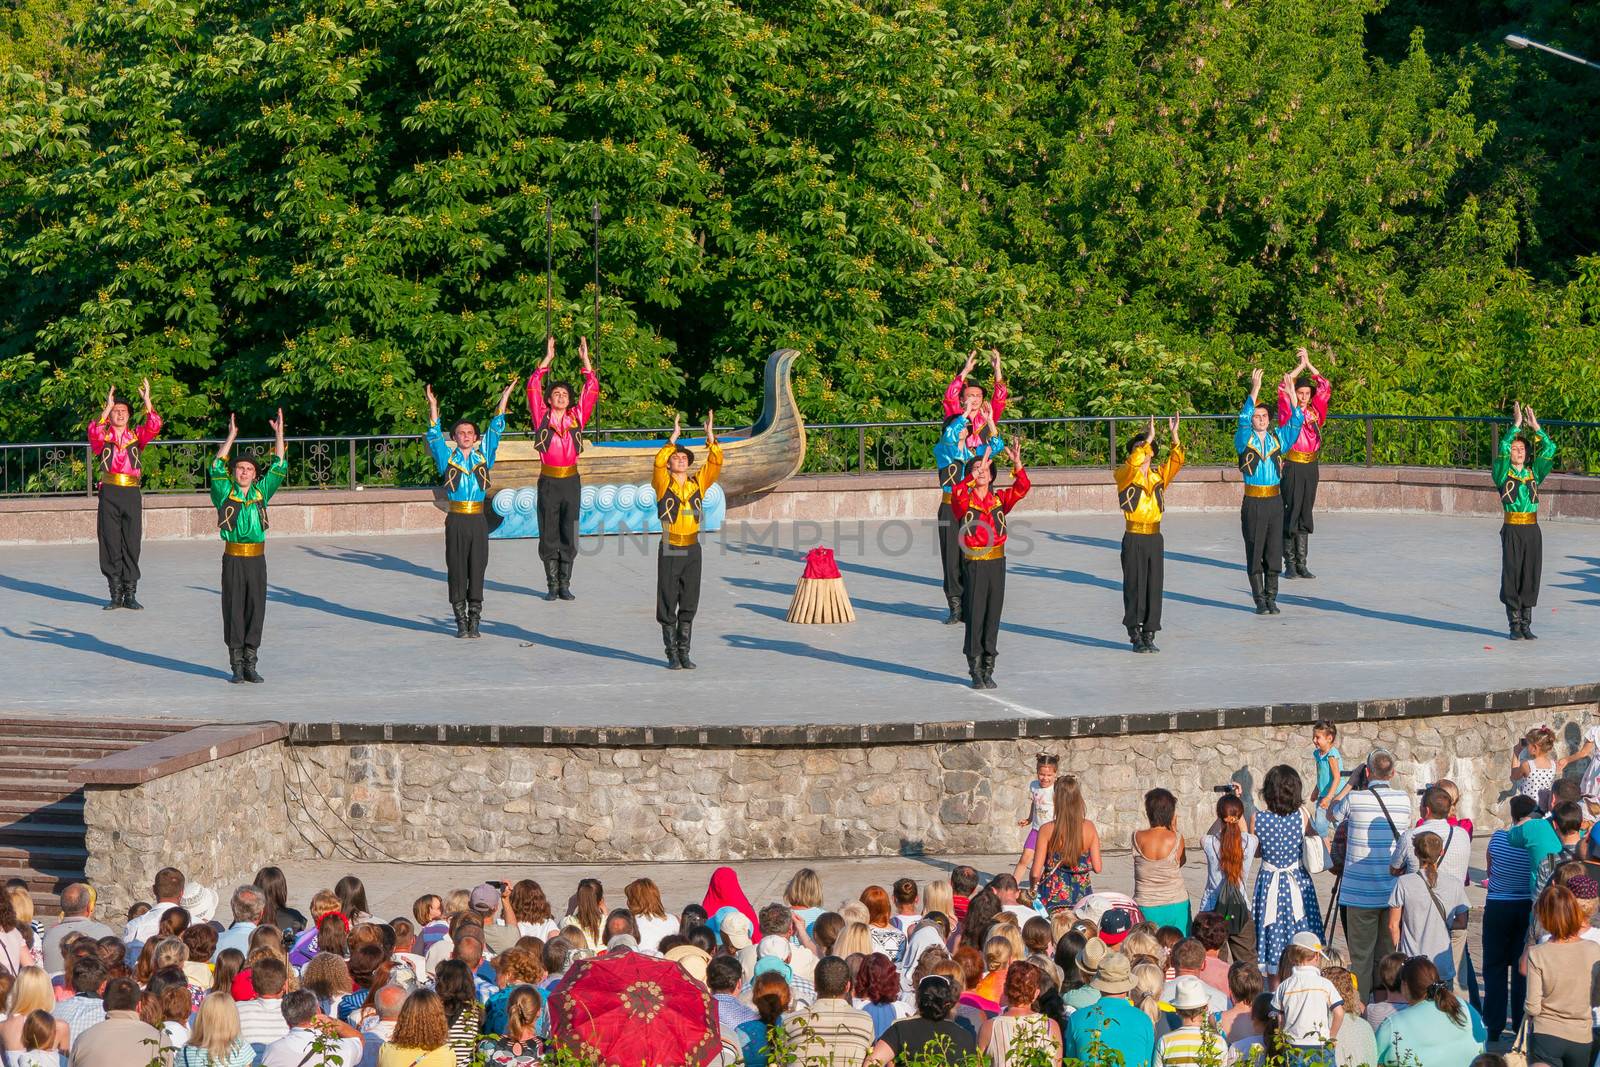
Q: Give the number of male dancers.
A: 12